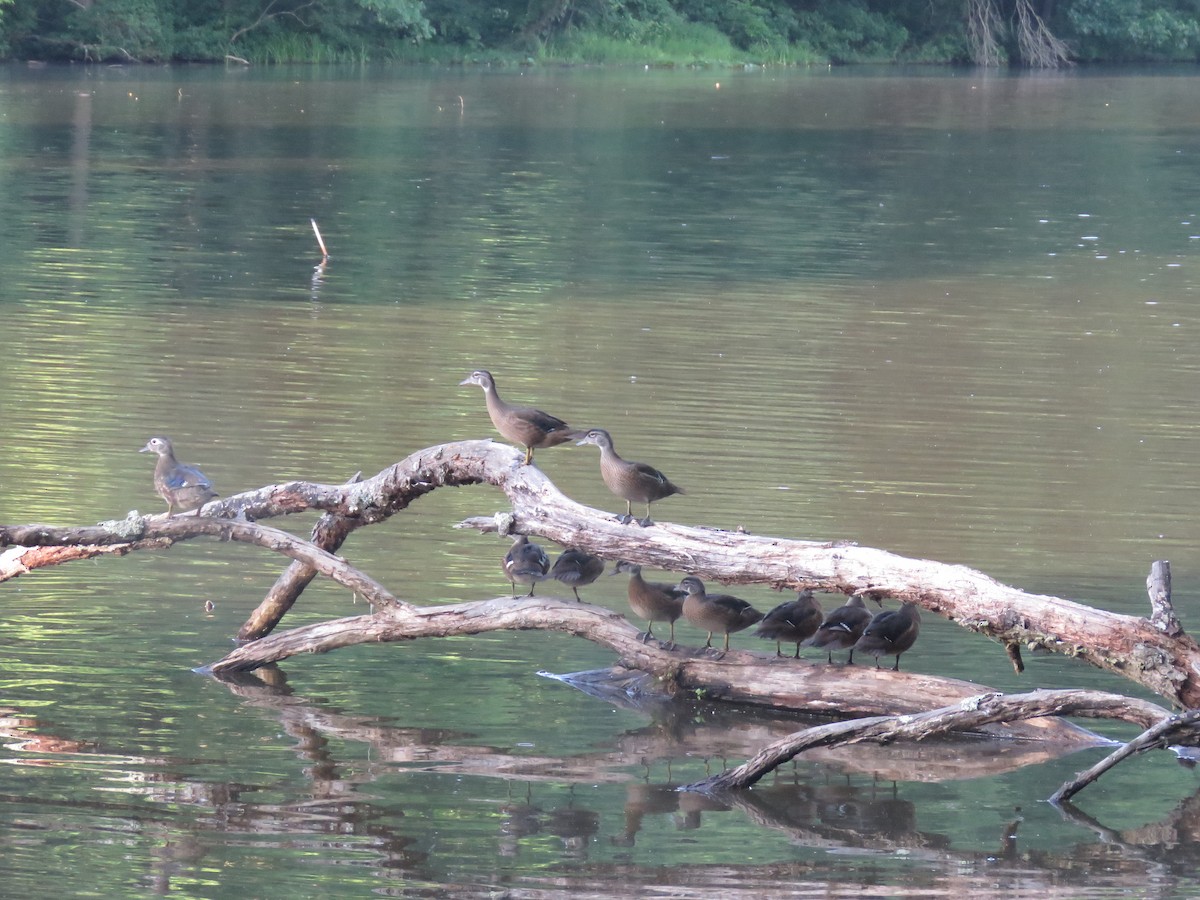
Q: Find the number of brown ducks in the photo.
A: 10